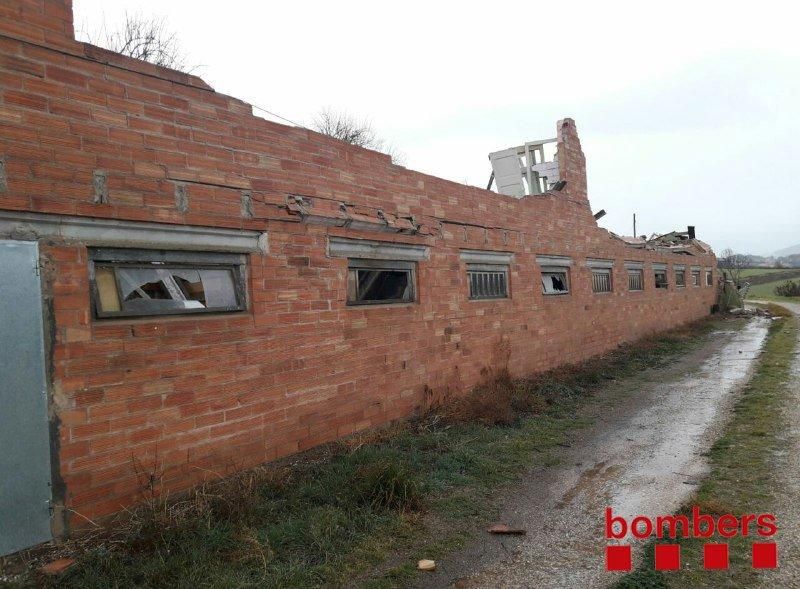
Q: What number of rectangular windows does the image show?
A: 10